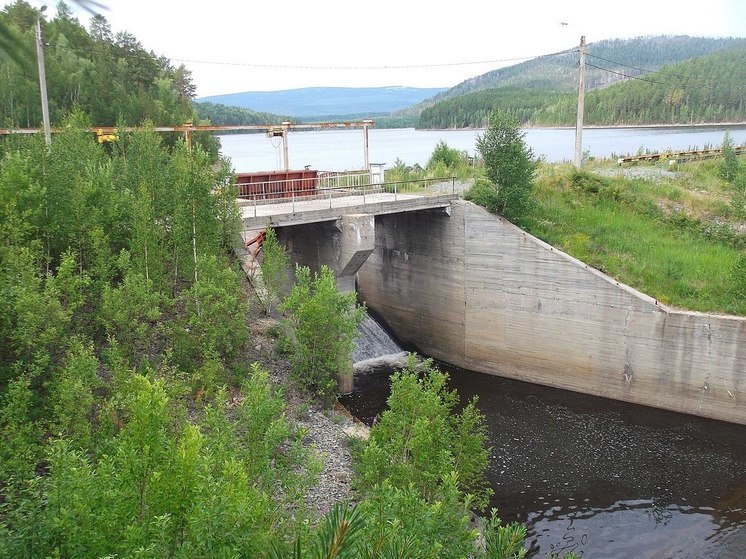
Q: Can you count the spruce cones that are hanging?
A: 0